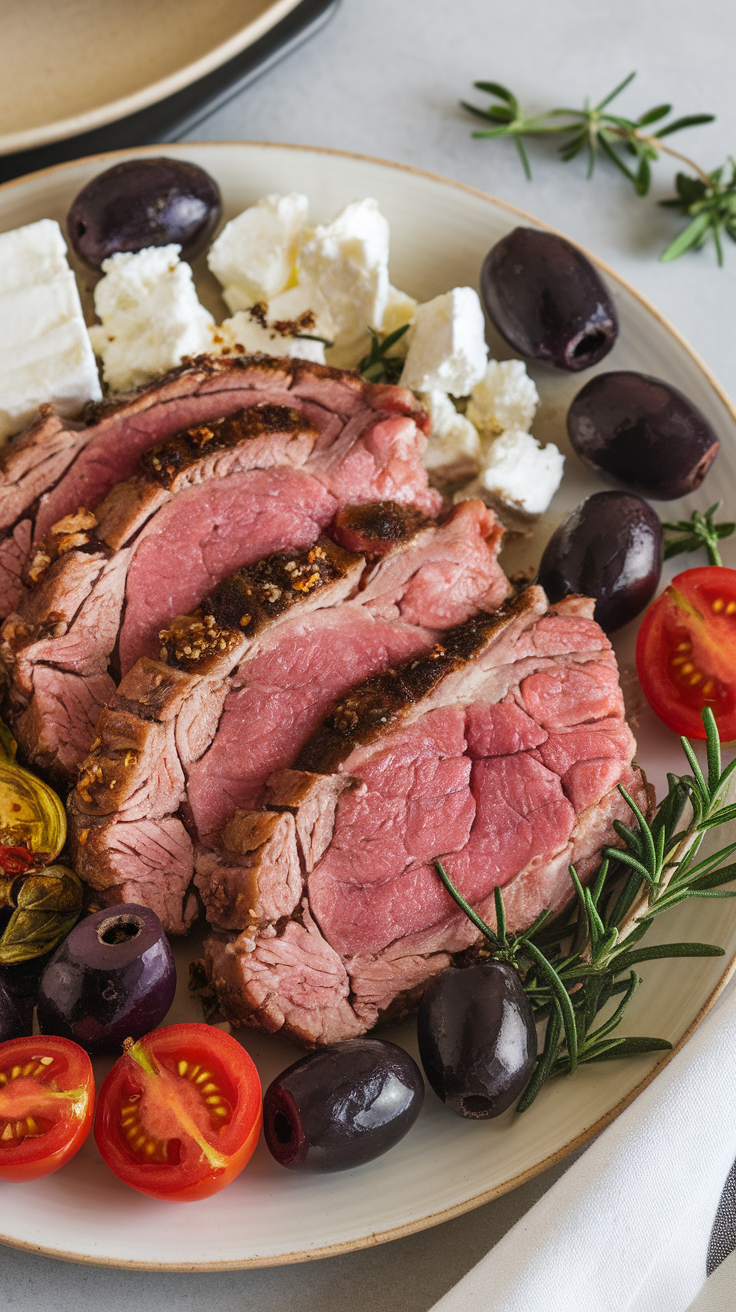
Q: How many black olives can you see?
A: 8